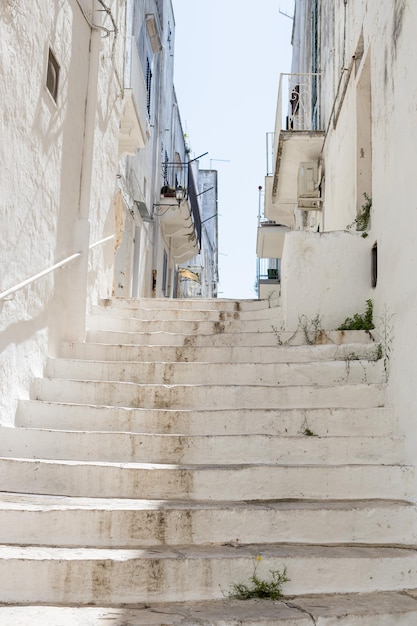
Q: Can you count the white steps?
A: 13